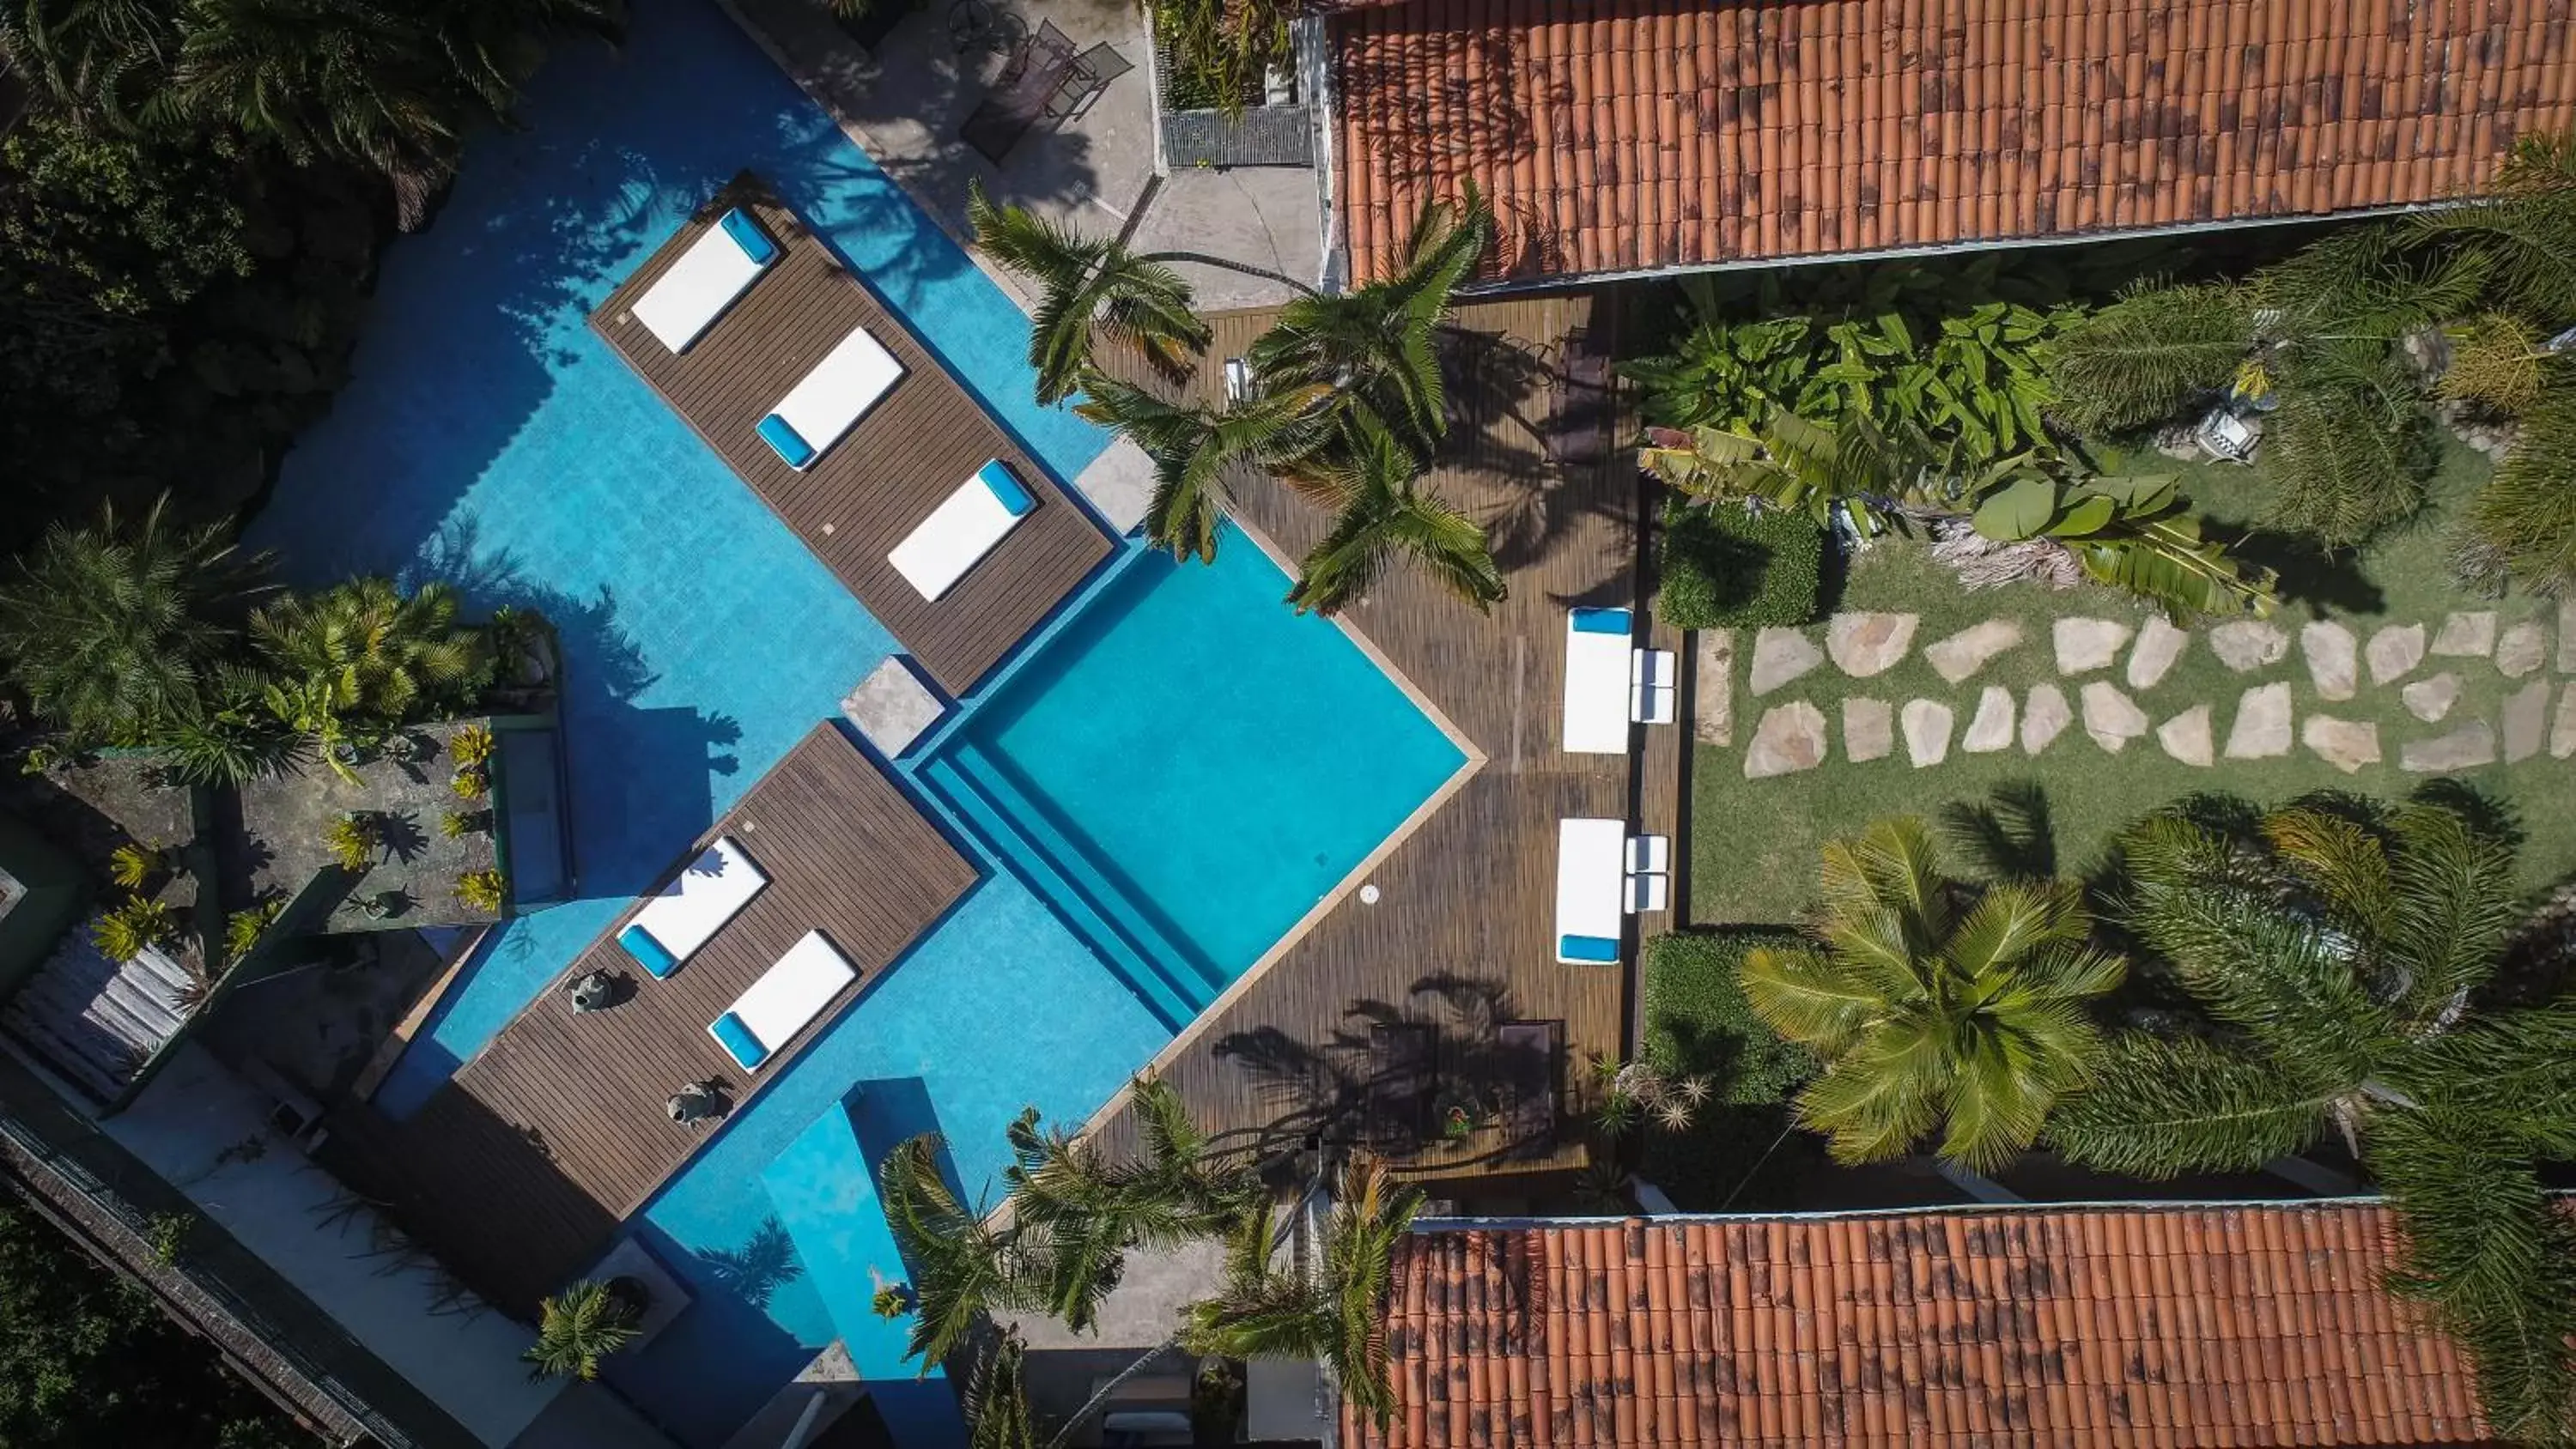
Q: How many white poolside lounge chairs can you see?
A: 7